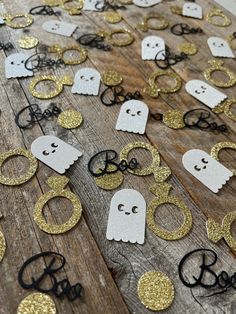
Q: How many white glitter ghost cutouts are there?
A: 13